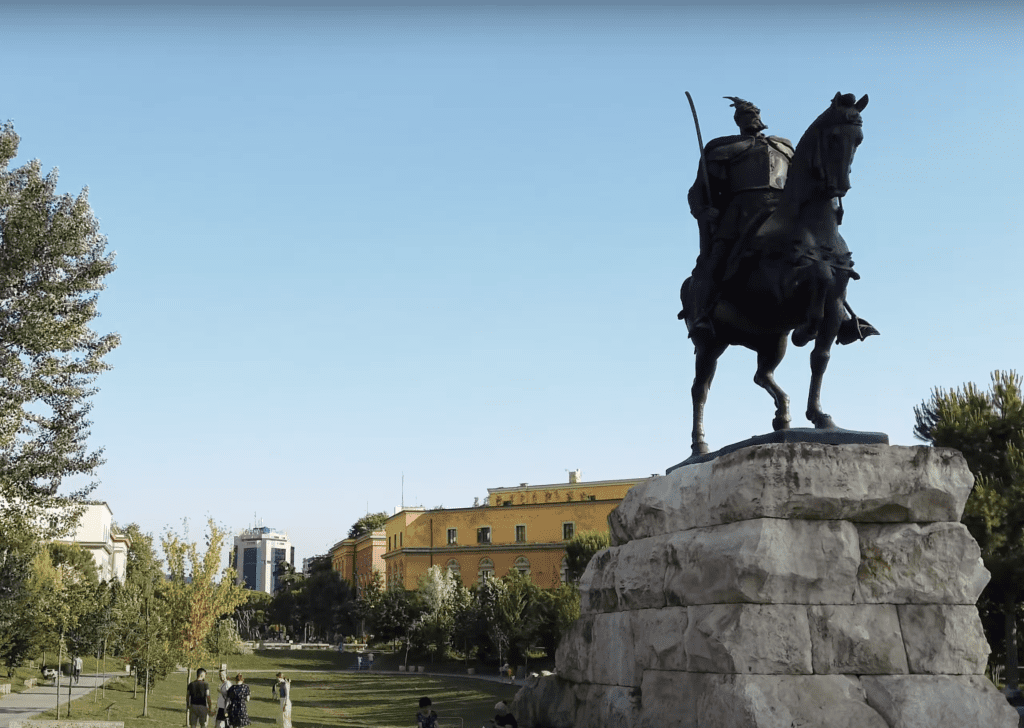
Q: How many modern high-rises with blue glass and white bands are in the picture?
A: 1